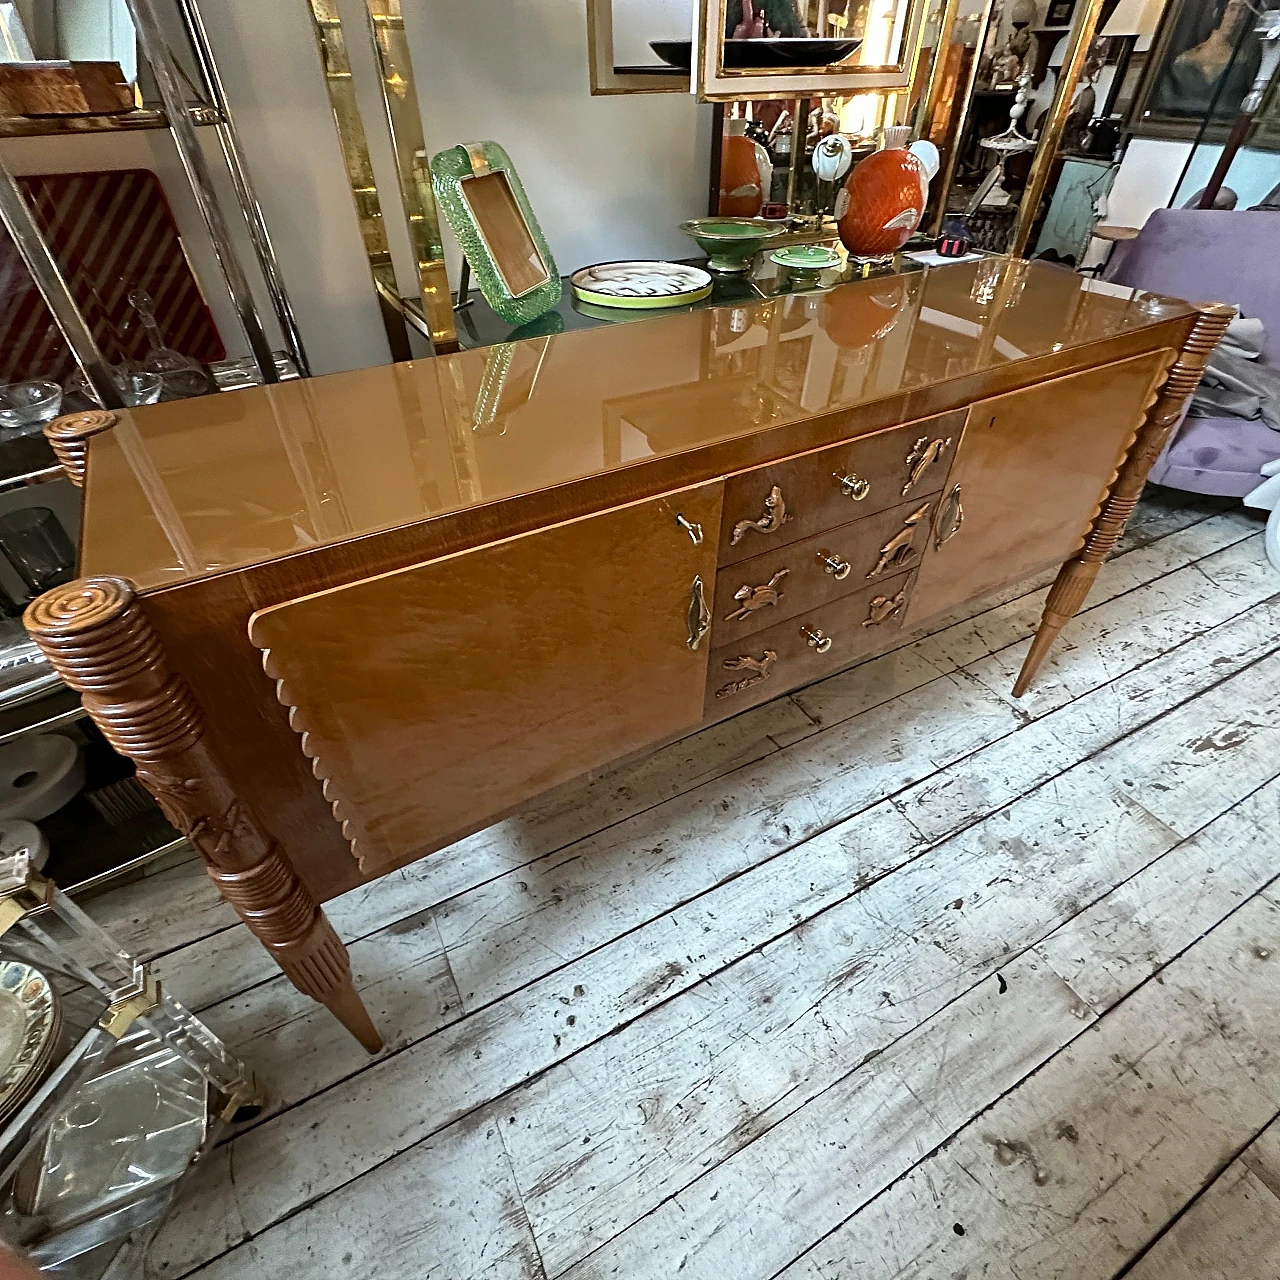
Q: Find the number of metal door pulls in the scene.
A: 2